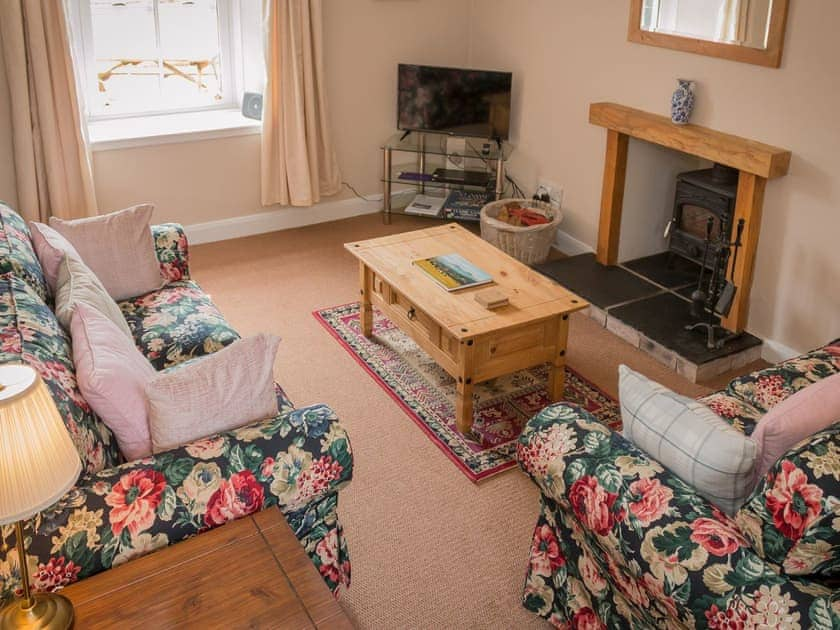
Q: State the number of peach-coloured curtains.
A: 2